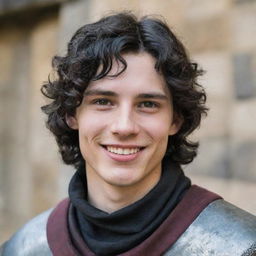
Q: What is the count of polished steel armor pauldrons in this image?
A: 2